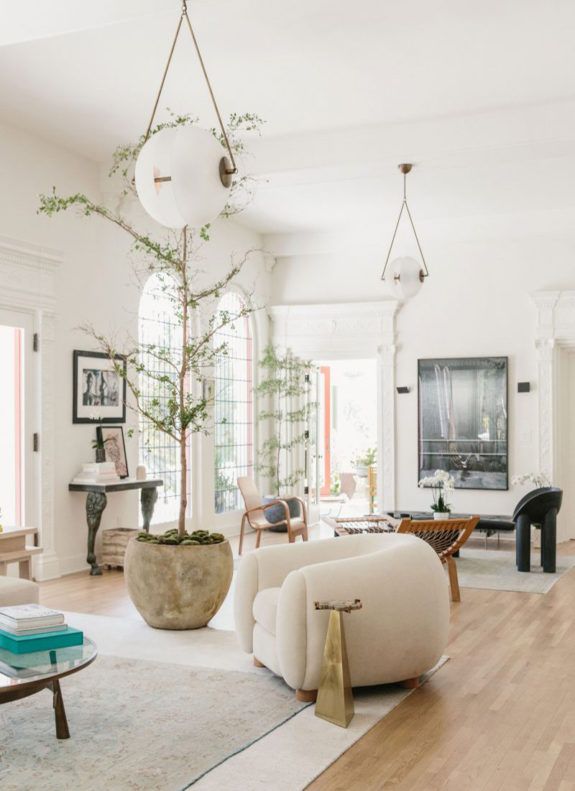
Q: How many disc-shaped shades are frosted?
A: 2